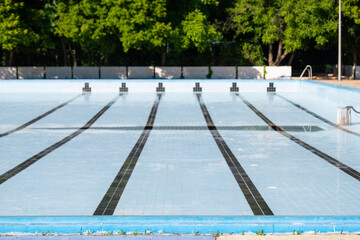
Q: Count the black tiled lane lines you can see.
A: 6